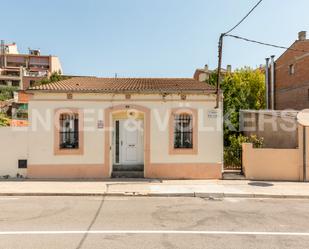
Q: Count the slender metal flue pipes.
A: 2